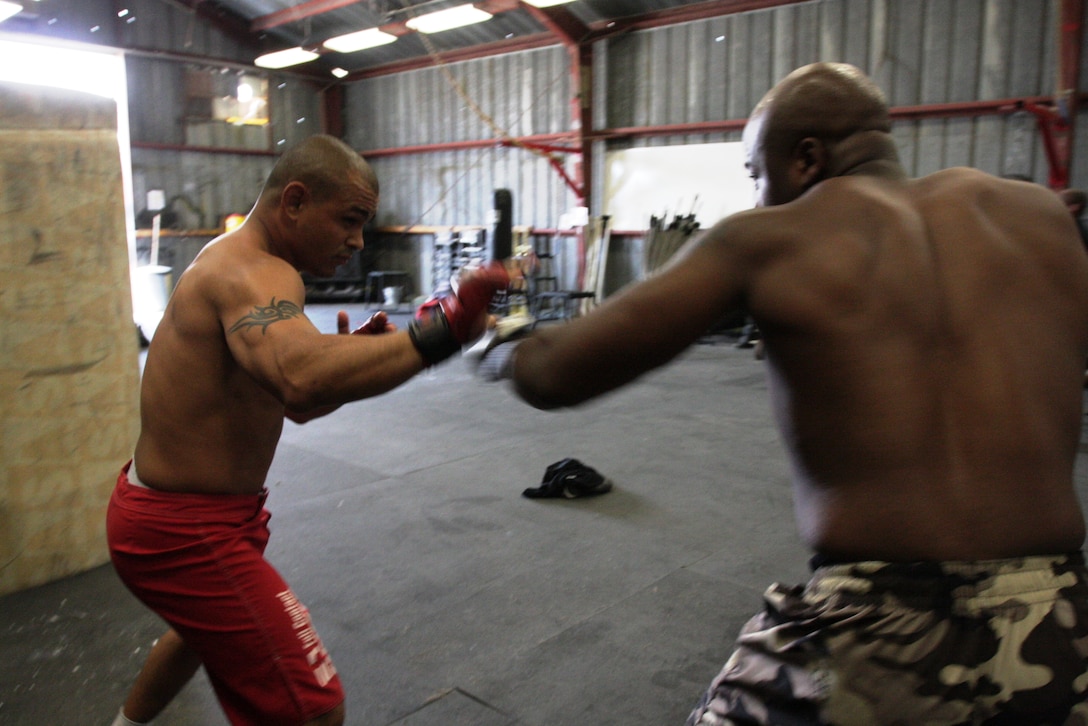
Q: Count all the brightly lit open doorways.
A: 1